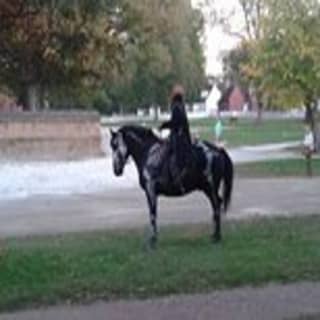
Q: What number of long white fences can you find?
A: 1